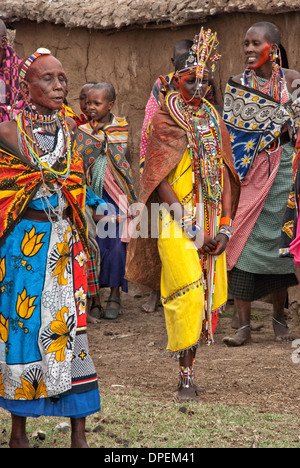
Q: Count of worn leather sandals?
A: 2